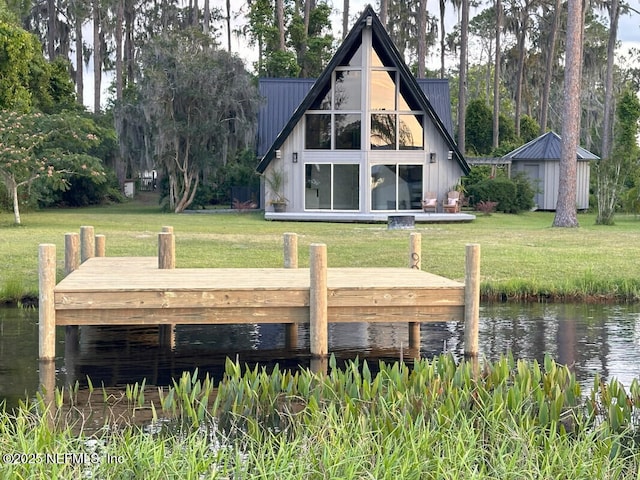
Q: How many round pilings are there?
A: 10